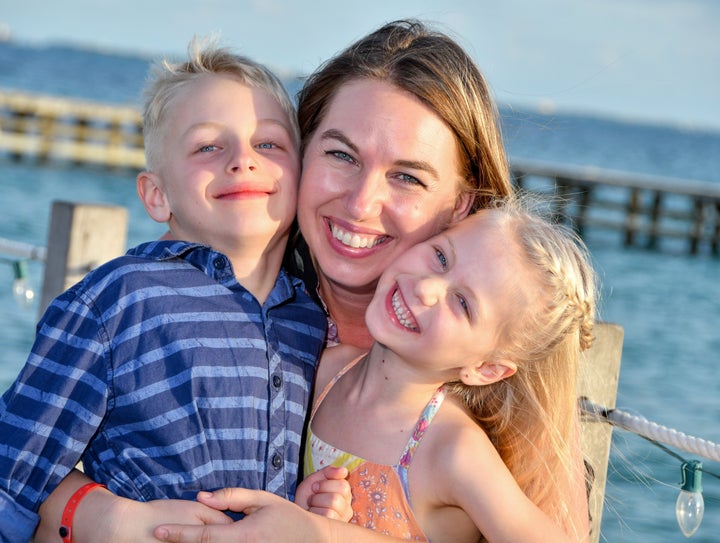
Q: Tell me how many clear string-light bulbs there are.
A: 2